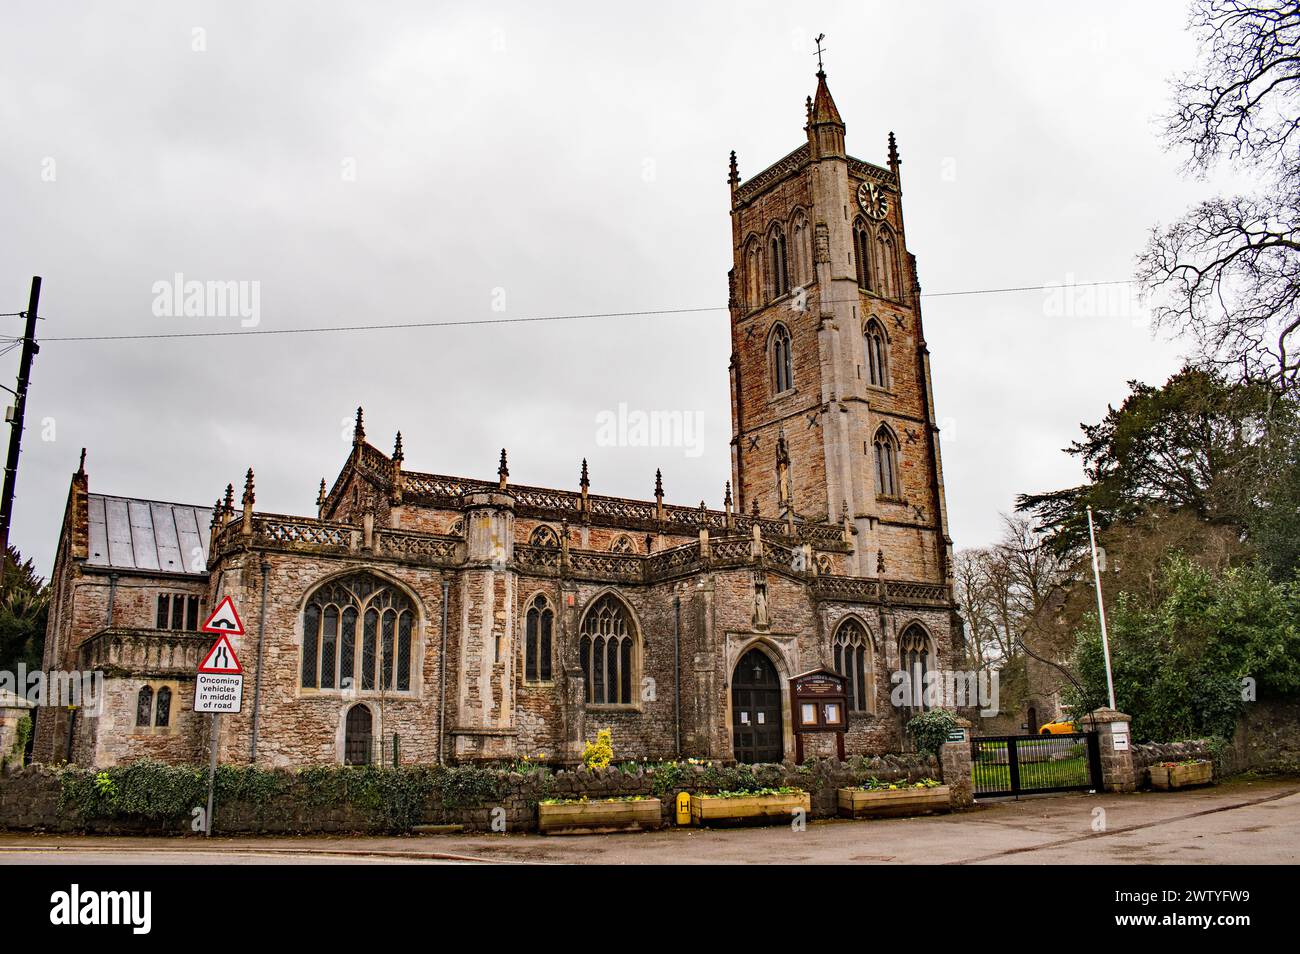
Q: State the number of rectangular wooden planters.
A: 4